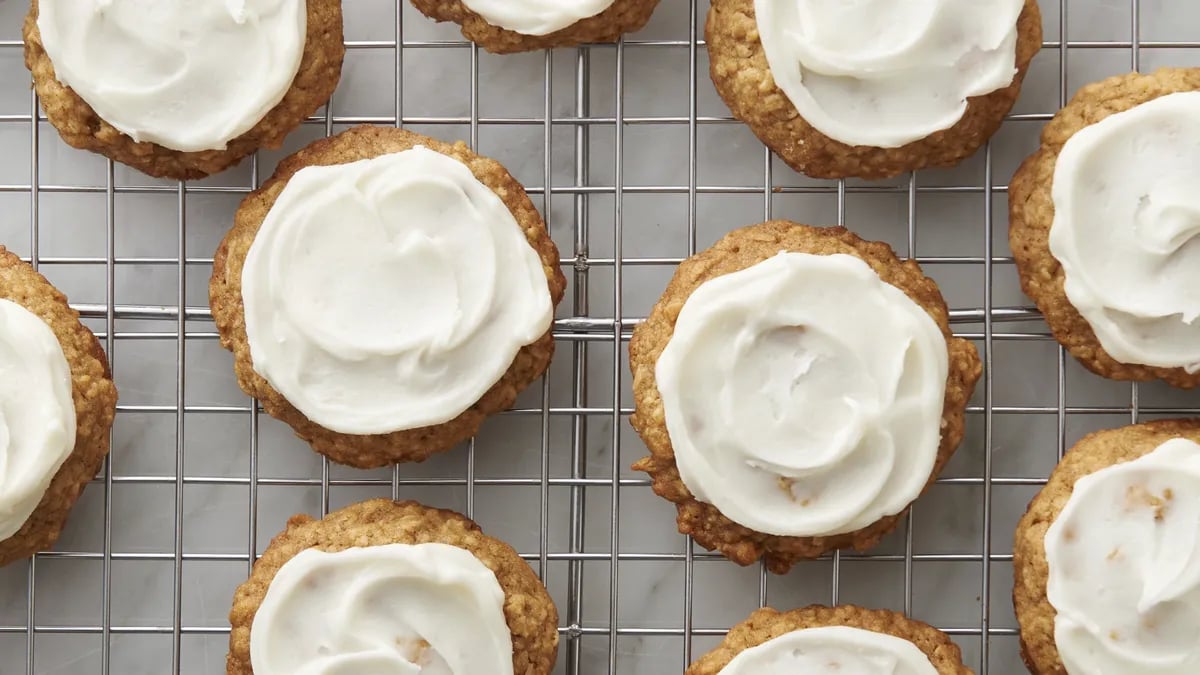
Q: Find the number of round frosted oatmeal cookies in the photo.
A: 10